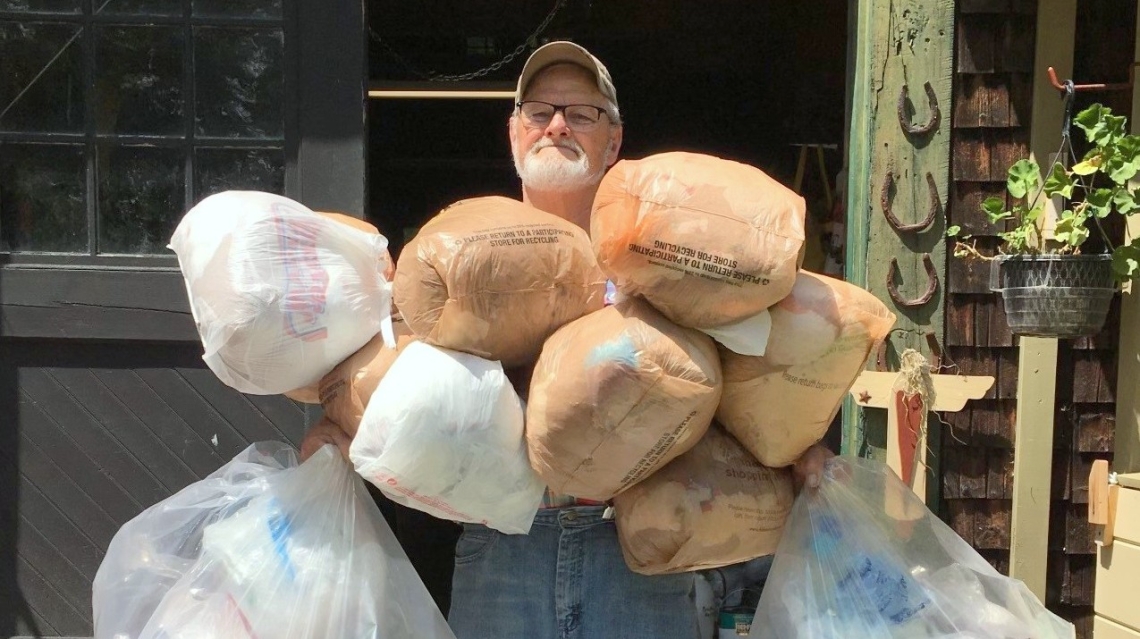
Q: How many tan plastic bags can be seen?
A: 7